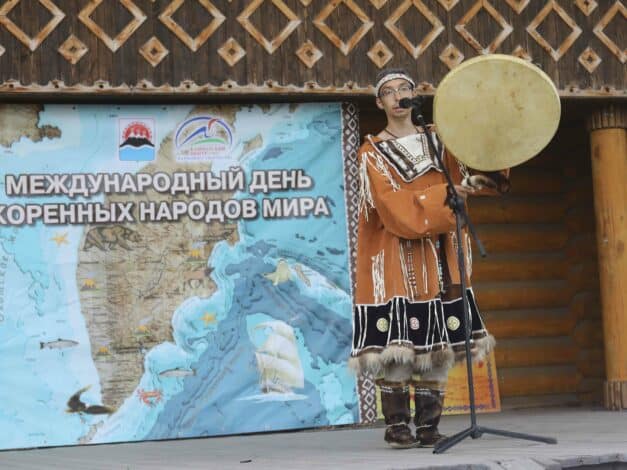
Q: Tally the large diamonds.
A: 9